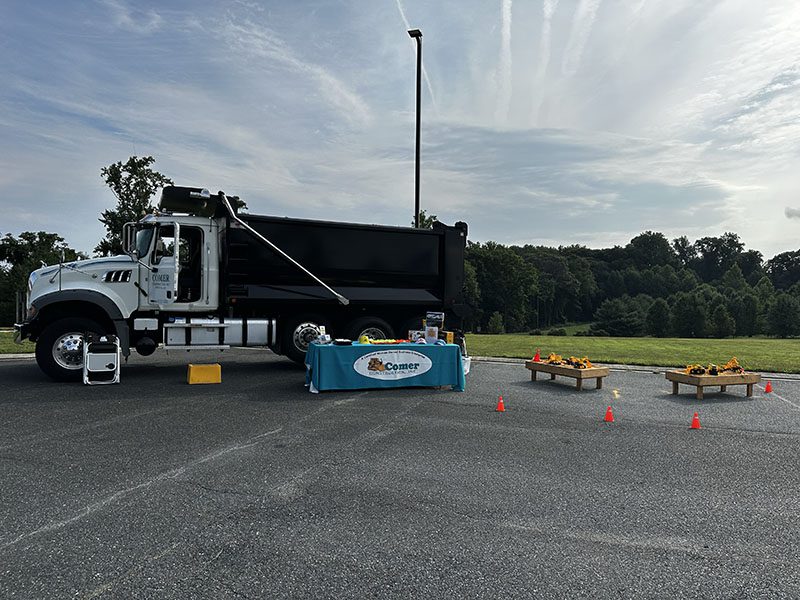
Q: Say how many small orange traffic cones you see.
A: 5